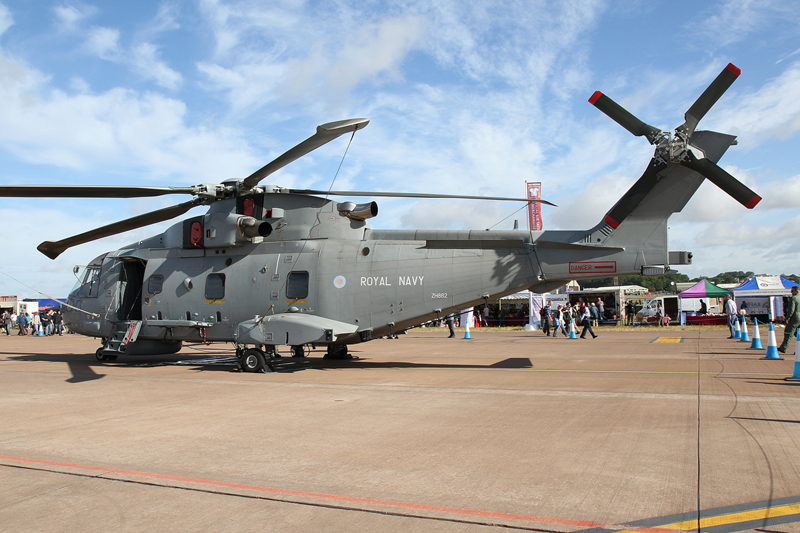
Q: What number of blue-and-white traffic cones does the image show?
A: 8